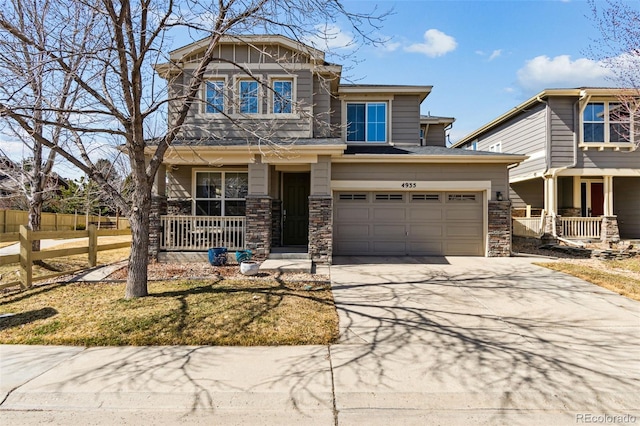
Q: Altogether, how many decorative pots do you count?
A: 3